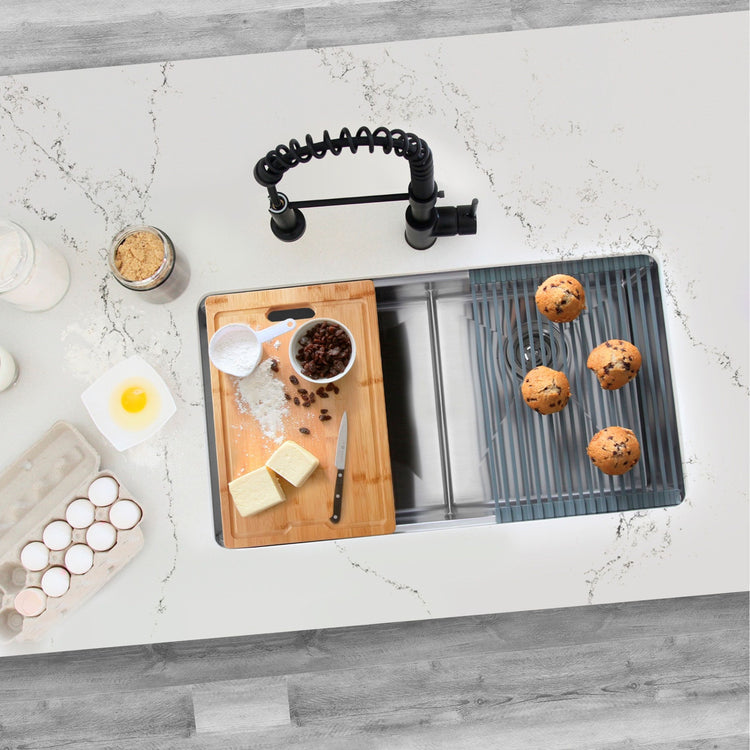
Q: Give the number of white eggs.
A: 8